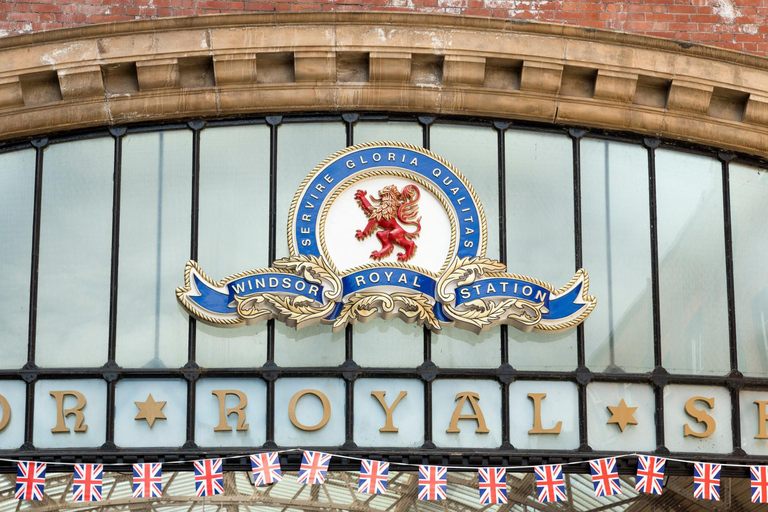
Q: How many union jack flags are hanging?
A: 14